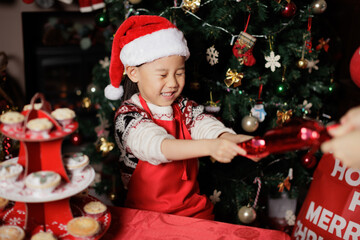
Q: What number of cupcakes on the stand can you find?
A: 12